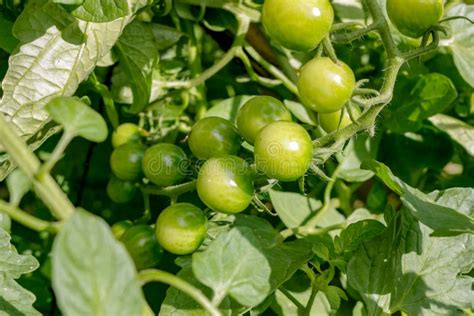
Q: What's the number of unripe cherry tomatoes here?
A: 15